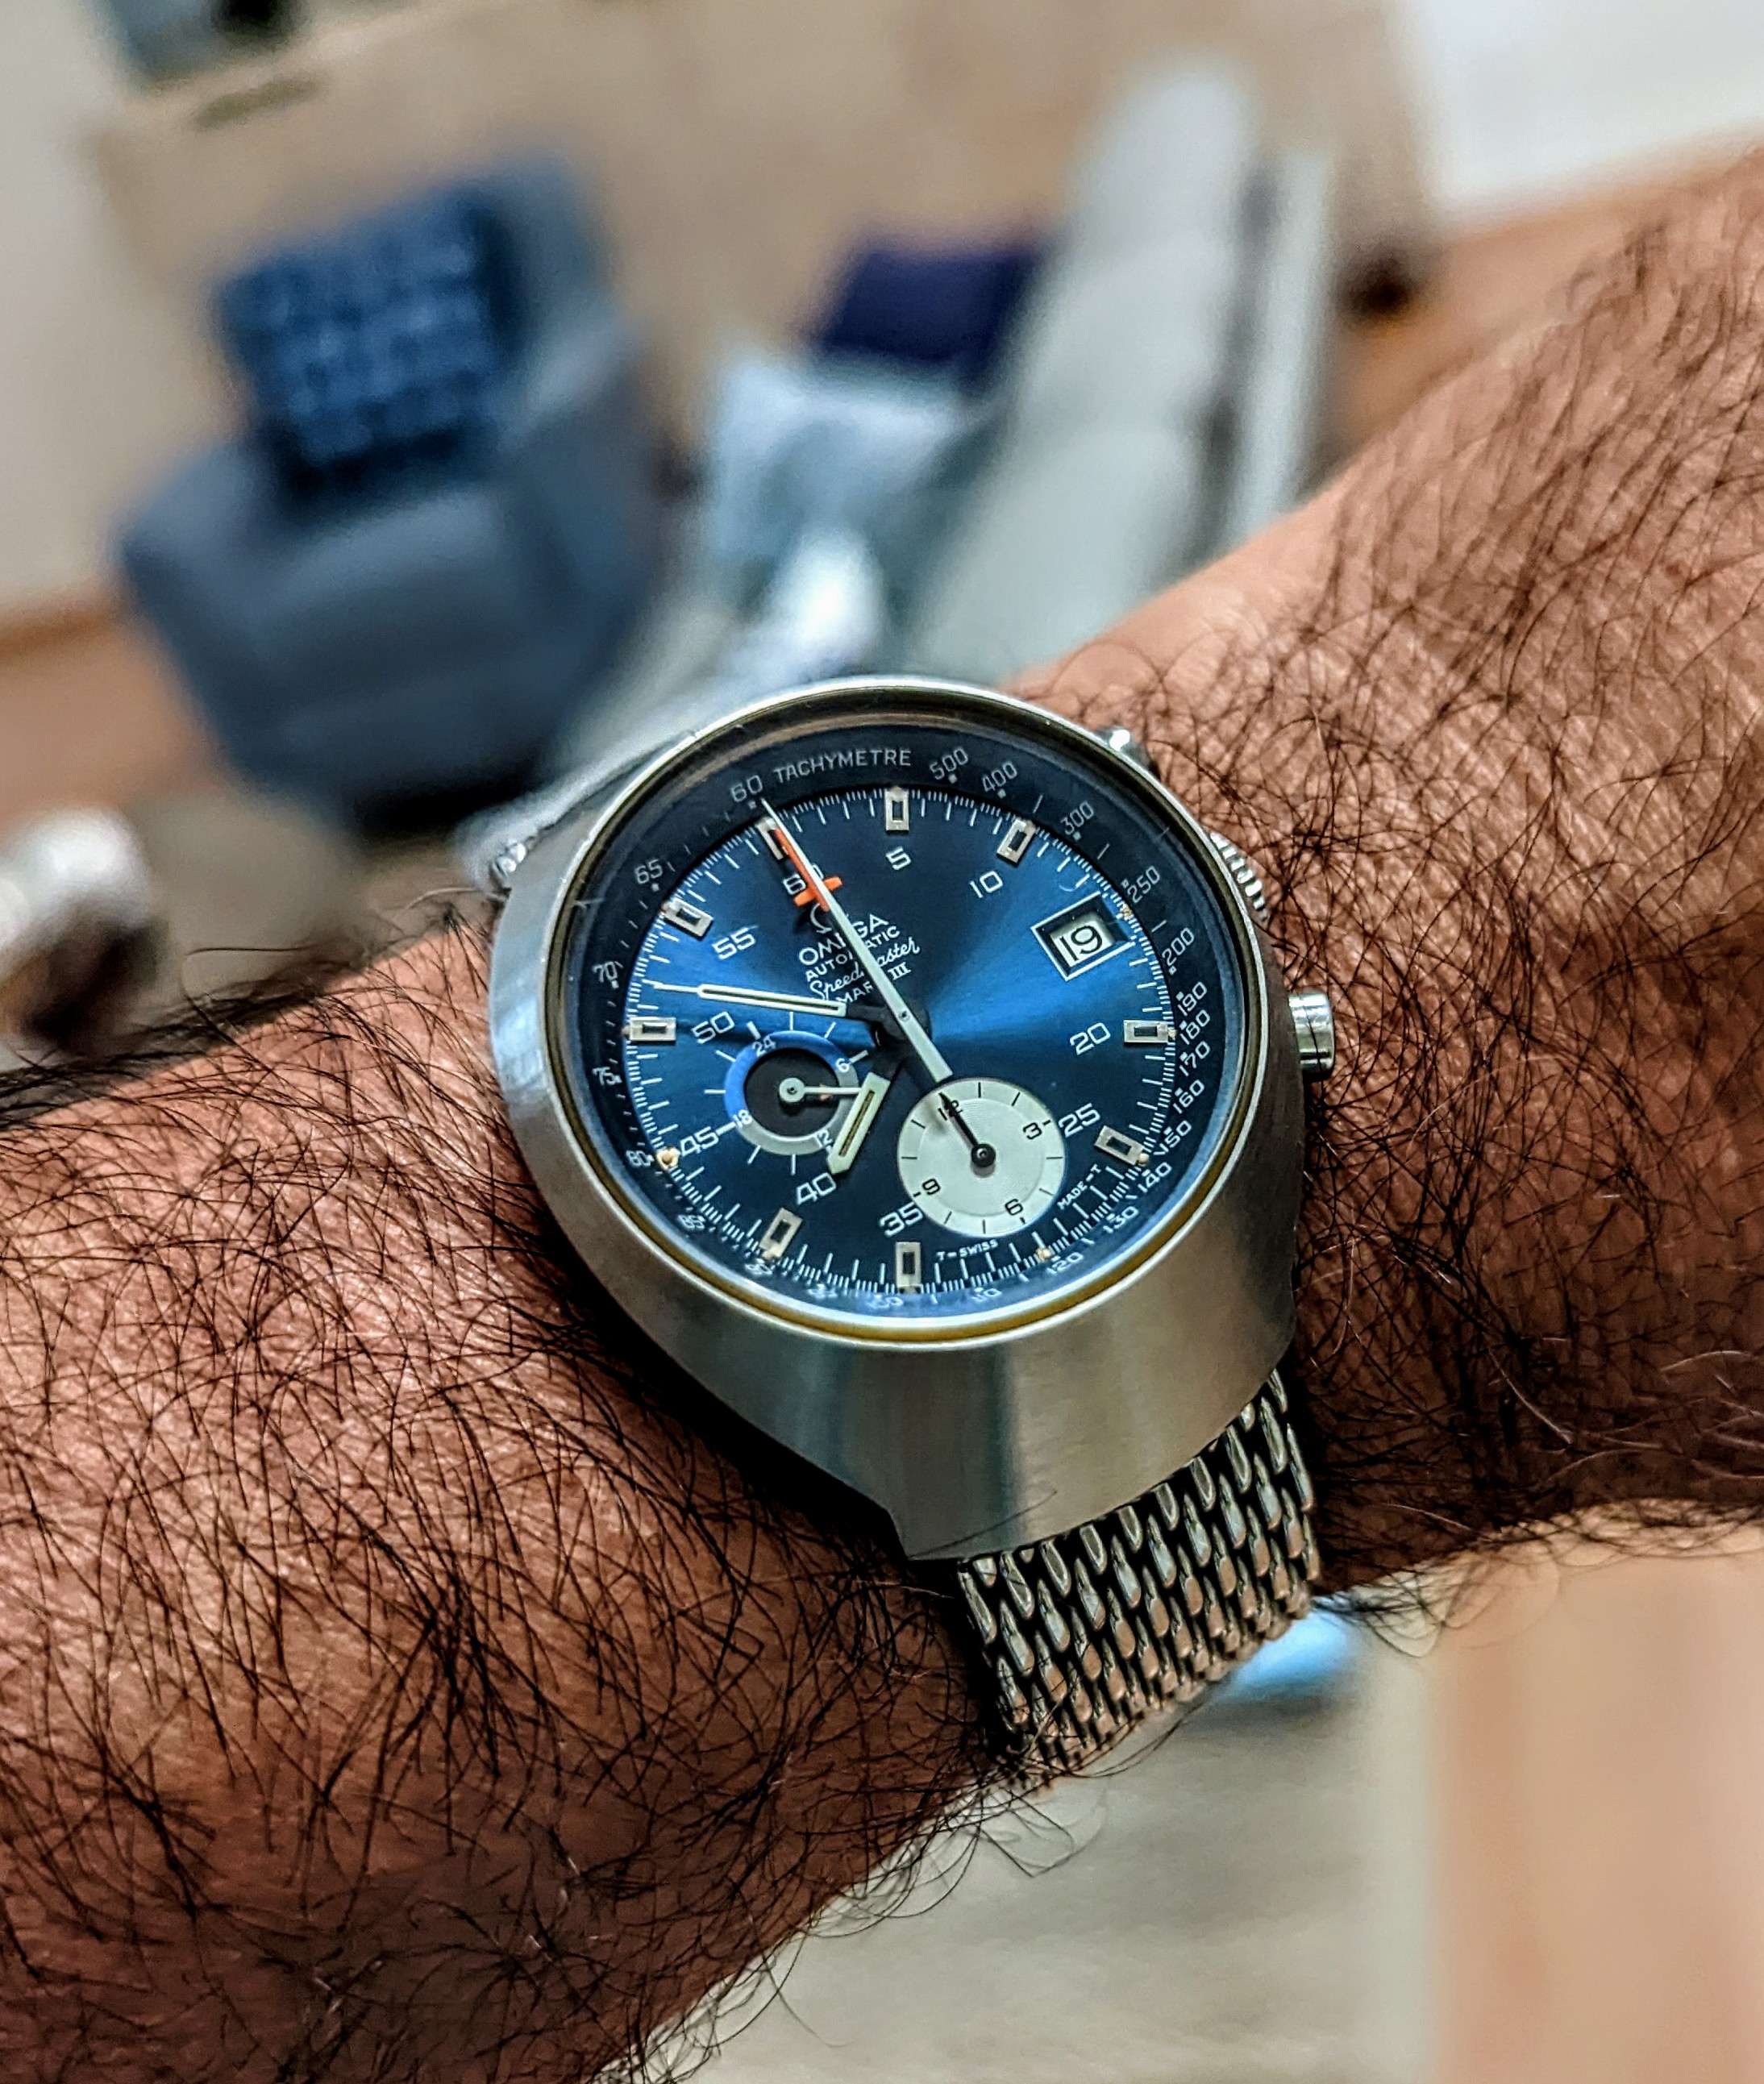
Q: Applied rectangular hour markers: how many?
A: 9